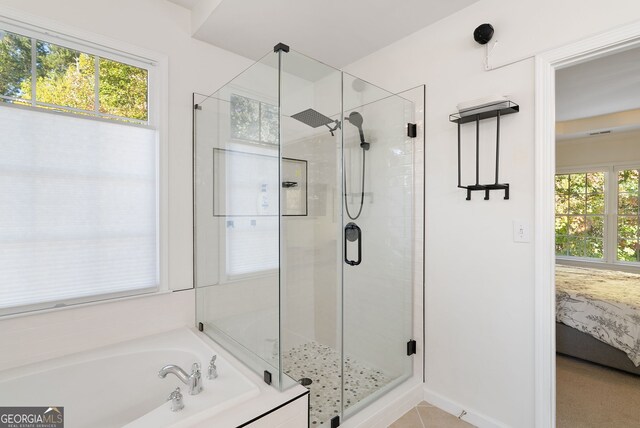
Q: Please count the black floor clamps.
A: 3